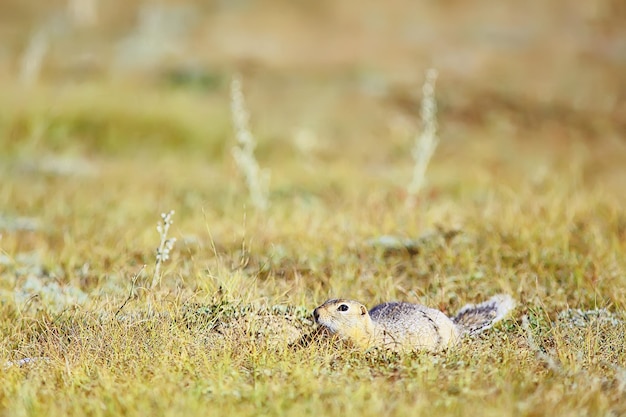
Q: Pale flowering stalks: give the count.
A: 3